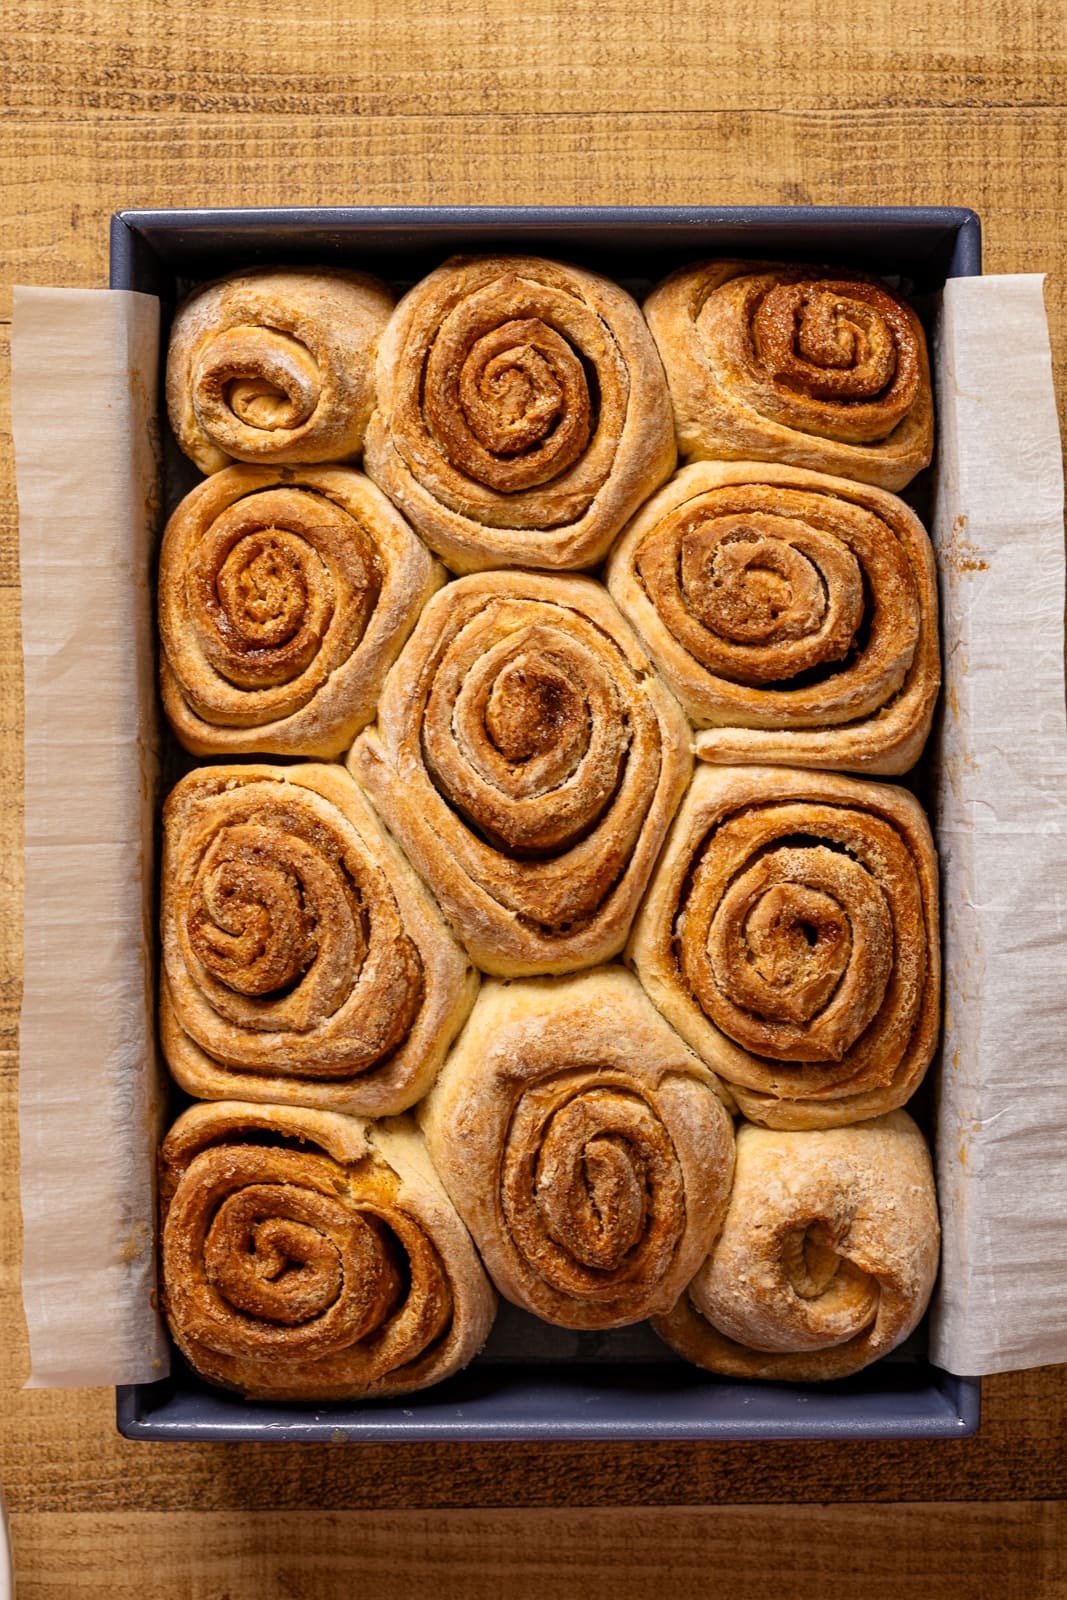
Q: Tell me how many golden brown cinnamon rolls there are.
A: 11